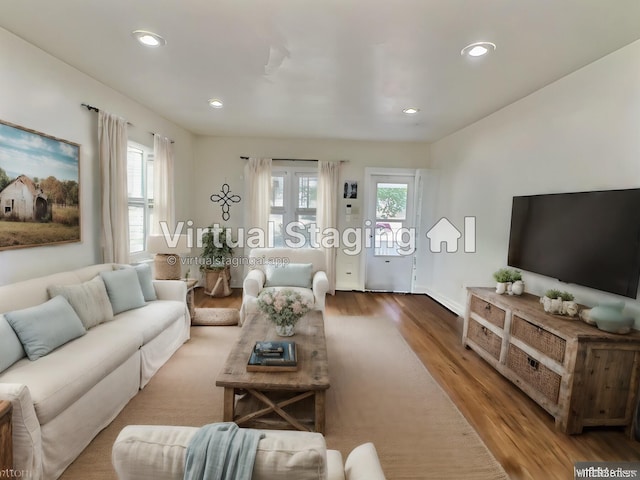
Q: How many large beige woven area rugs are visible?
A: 1